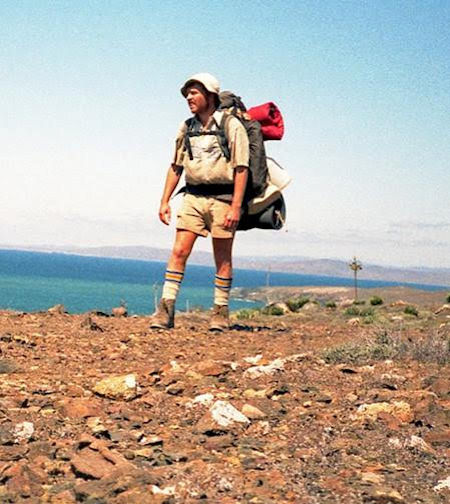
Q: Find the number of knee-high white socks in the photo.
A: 2